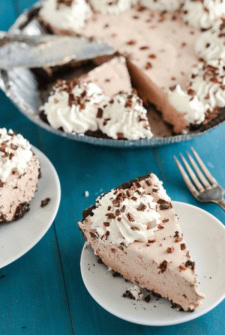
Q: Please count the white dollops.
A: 11